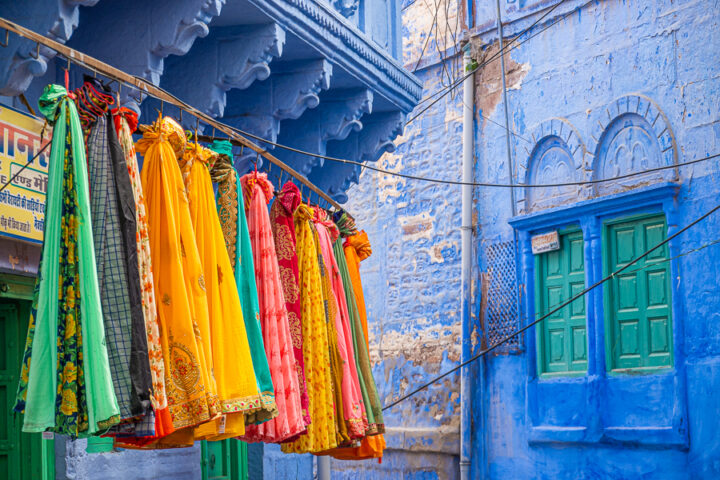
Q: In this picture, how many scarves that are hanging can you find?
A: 12